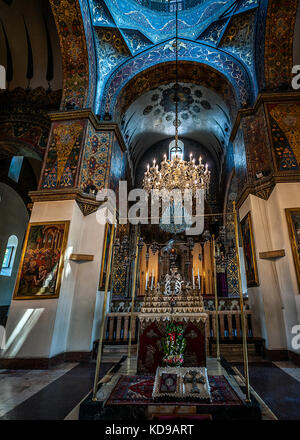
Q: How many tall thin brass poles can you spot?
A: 4